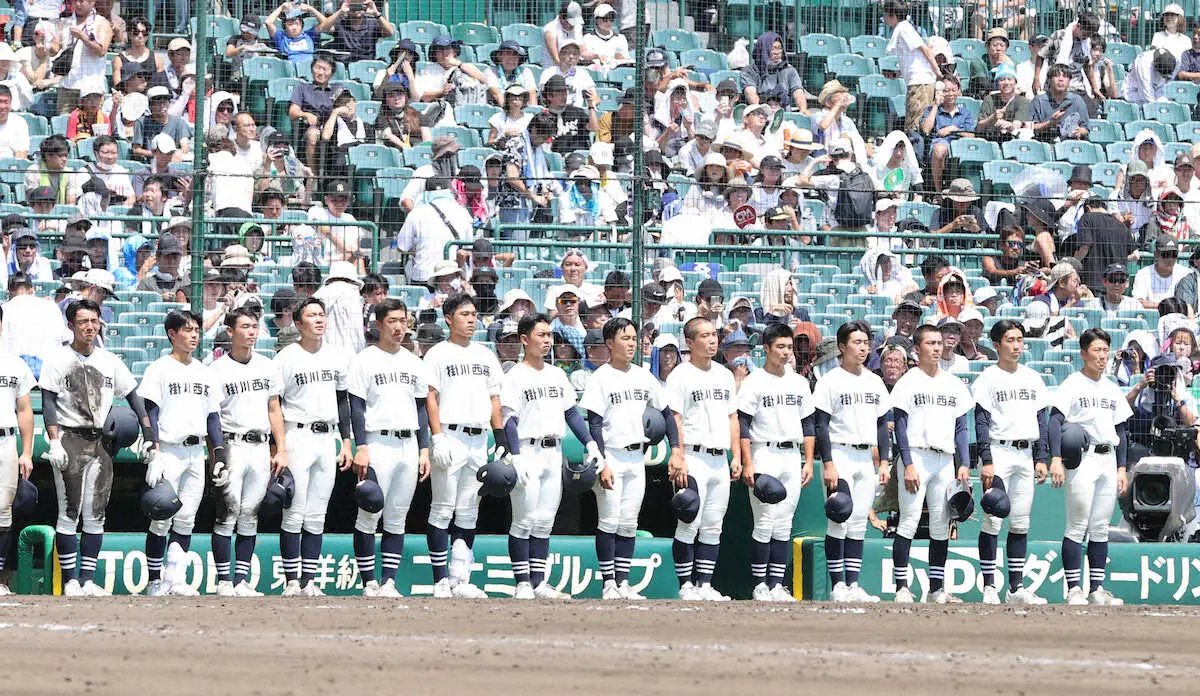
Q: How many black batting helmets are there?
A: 6